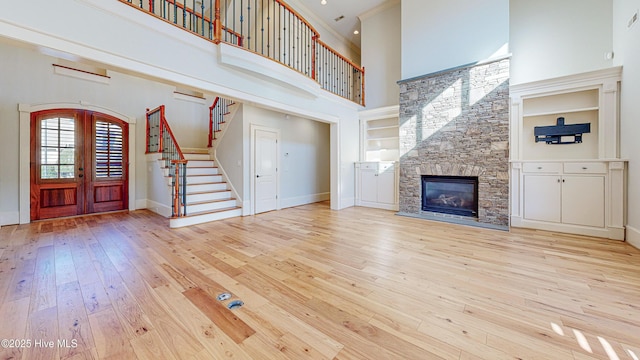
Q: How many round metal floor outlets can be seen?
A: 2